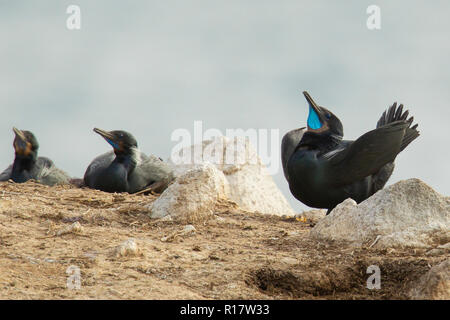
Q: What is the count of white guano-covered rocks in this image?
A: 3